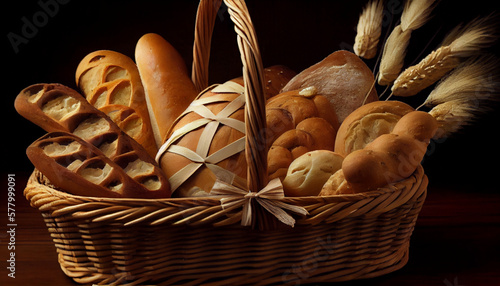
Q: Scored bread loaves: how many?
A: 3